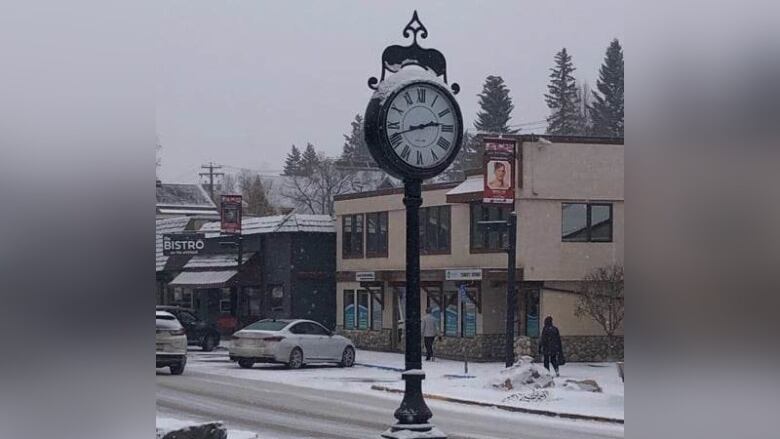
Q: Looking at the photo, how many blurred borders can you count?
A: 2